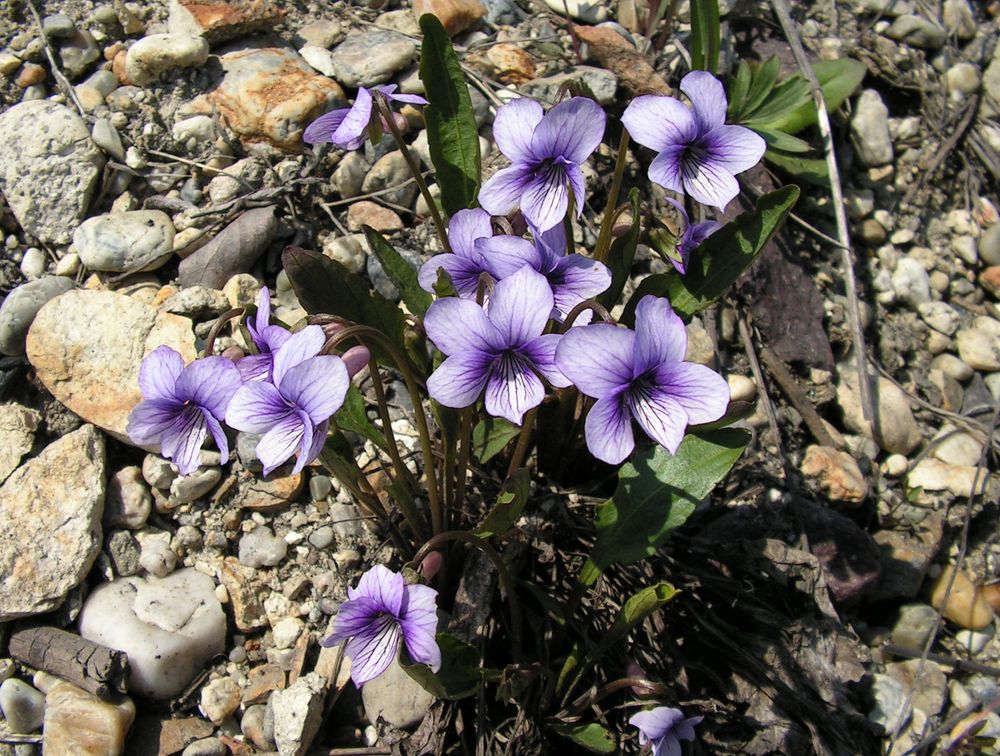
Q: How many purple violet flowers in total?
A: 13